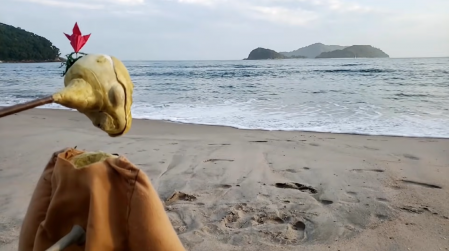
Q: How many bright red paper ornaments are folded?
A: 1